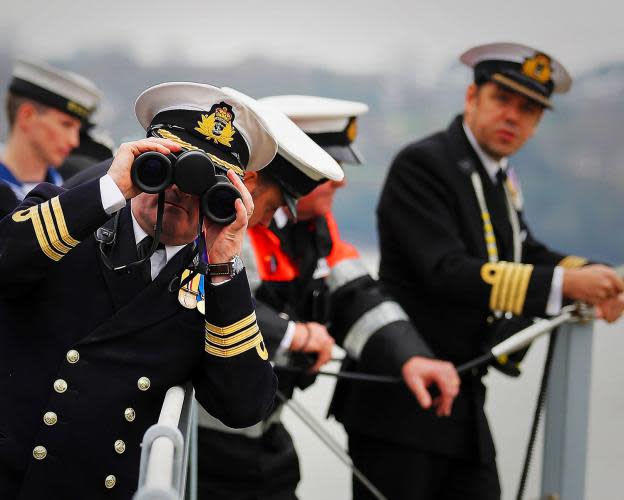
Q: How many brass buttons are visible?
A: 8